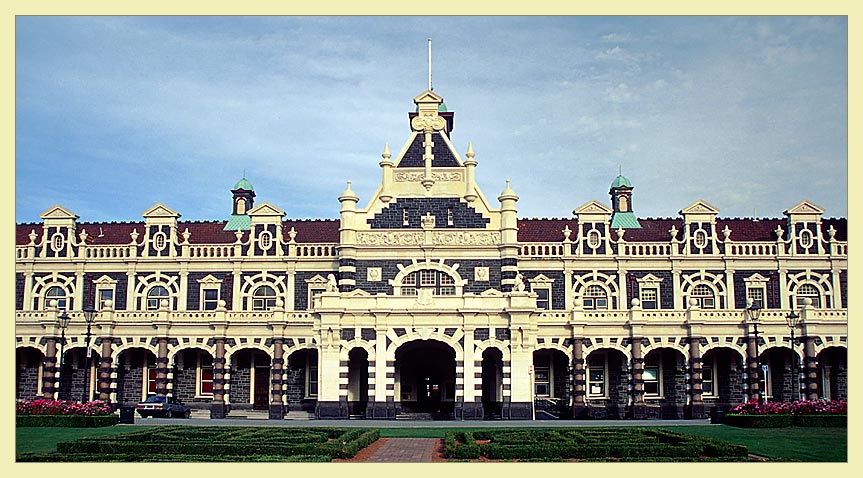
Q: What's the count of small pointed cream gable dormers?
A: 6